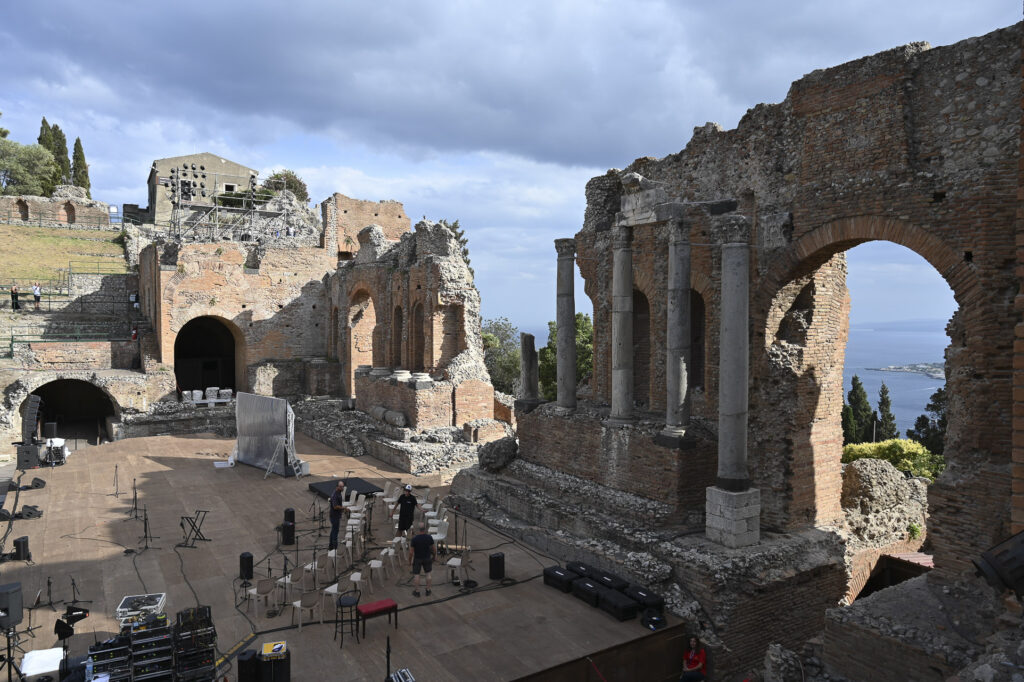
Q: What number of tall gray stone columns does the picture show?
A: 4